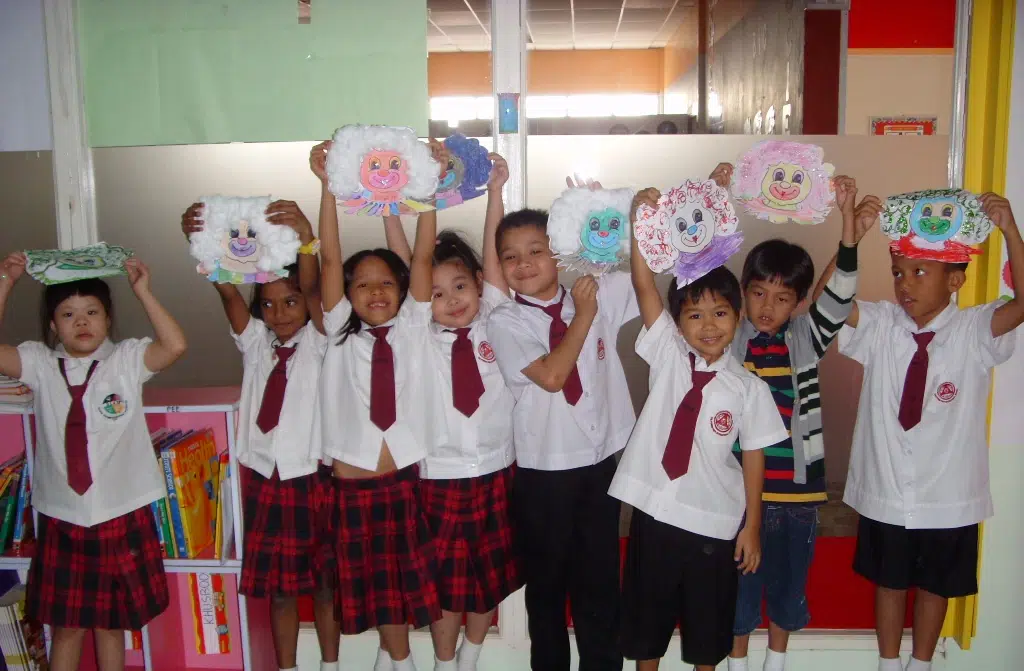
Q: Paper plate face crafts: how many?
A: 8